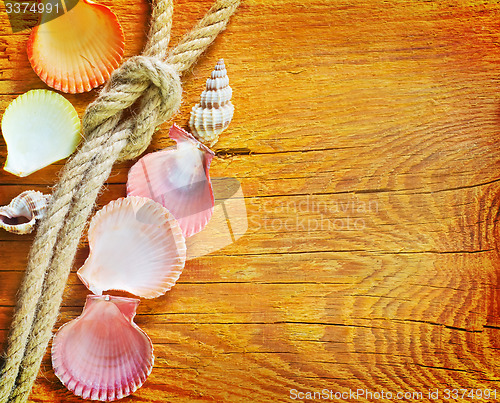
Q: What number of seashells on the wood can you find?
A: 7